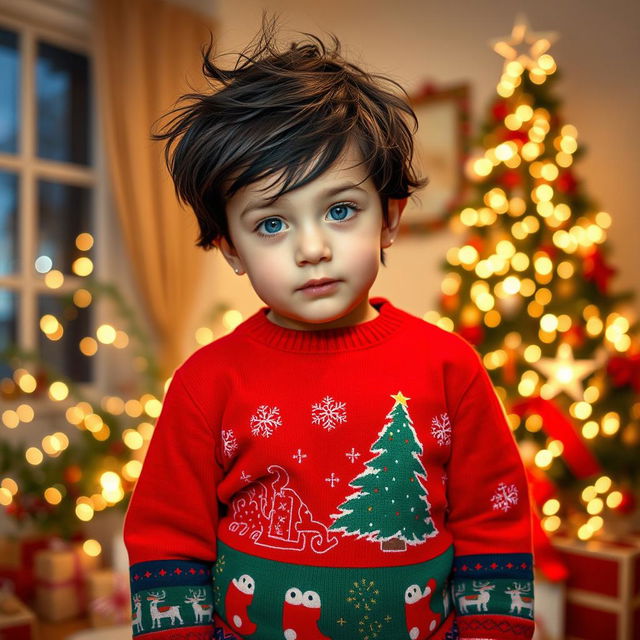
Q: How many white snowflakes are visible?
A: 5